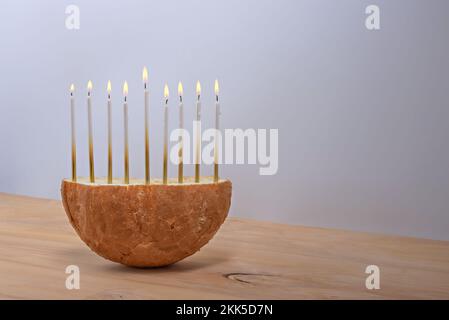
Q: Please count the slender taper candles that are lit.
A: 9